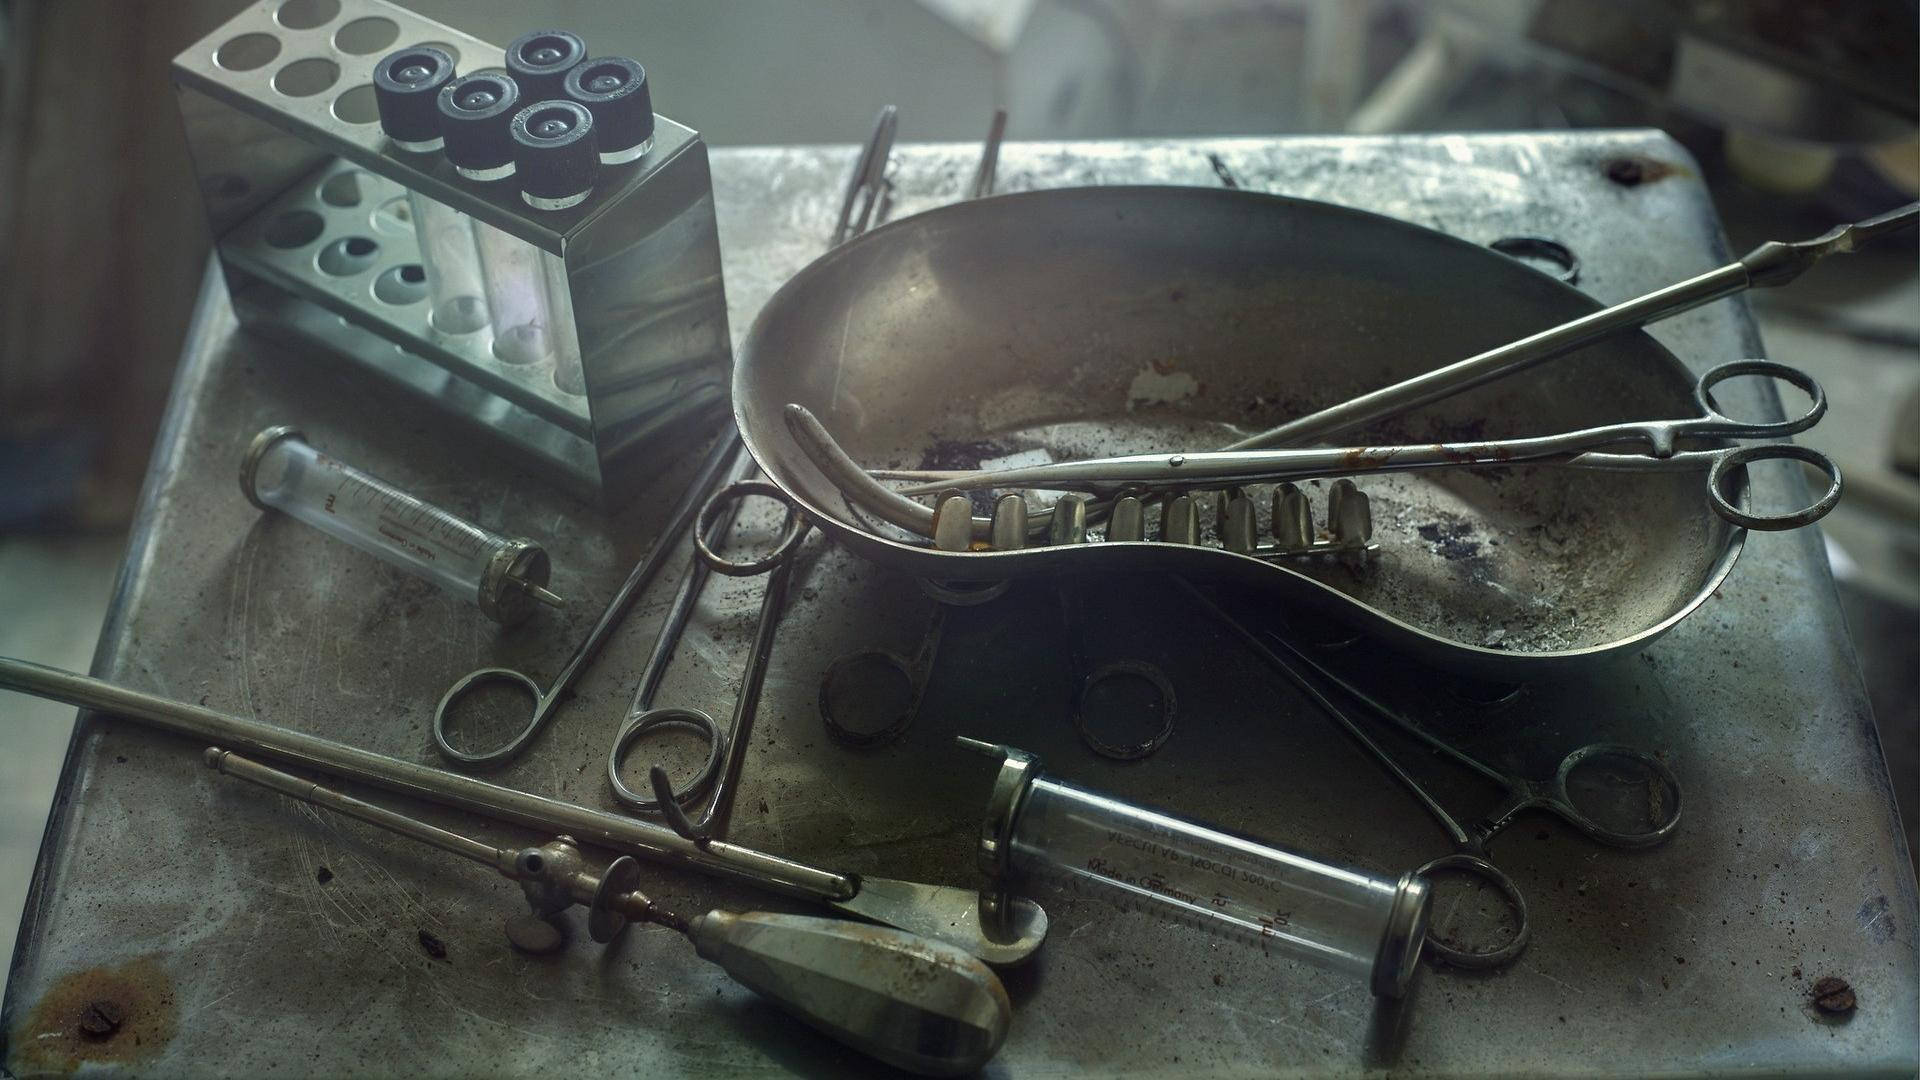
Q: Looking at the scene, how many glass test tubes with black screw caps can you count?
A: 5